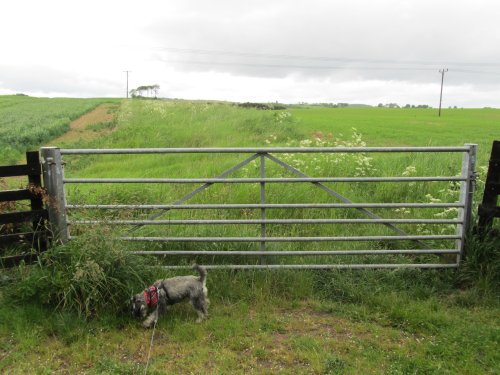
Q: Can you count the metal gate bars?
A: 7